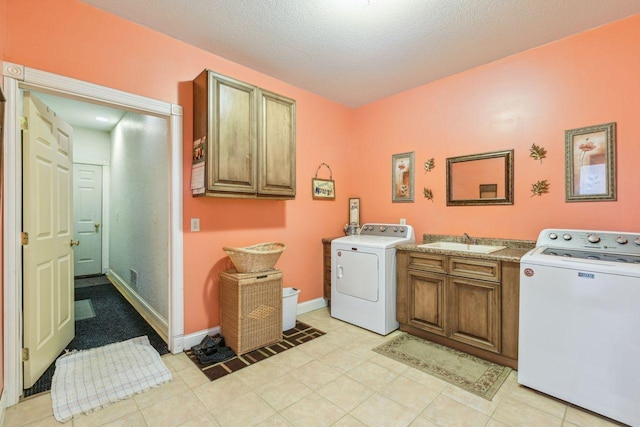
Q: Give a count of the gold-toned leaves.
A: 4